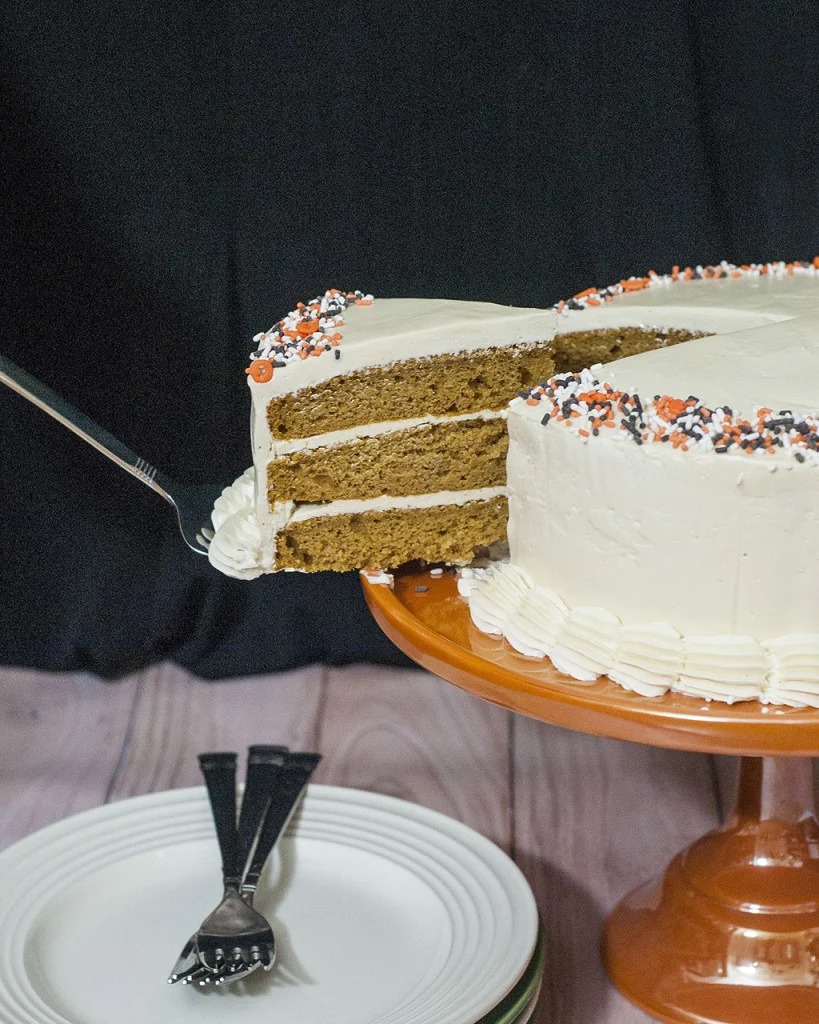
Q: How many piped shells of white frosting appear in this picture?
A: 8